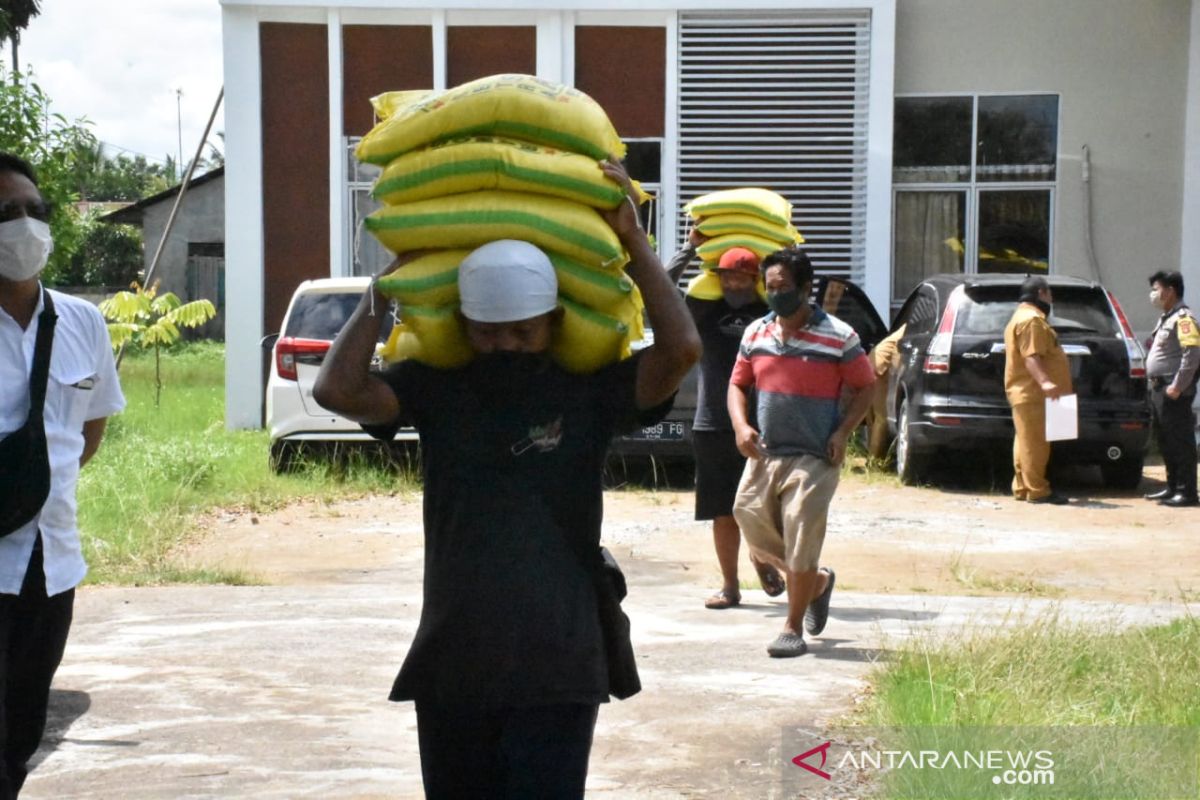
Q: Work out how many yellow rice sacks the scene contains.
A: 10